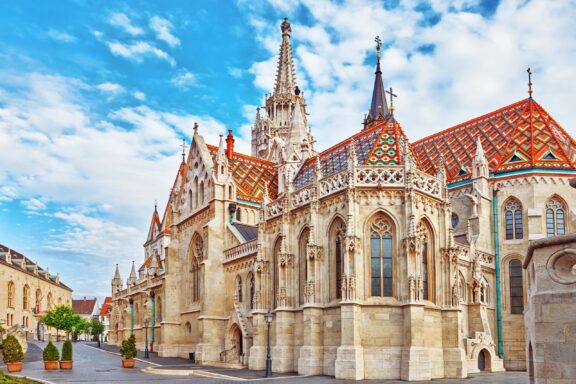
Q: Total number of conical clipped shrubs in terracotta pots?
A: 4